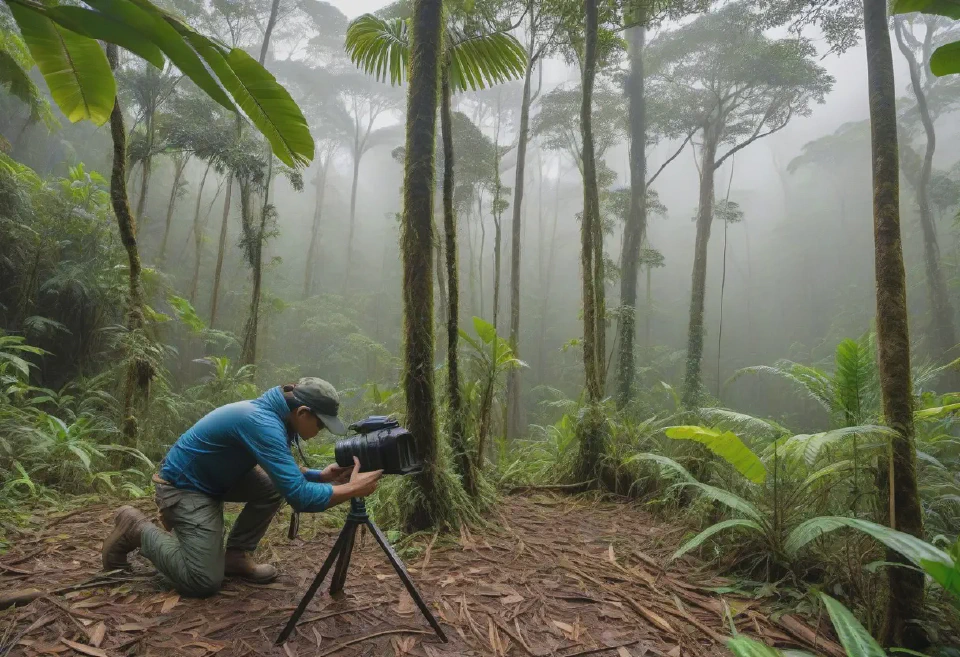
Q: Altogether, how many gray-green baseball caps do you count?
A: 1